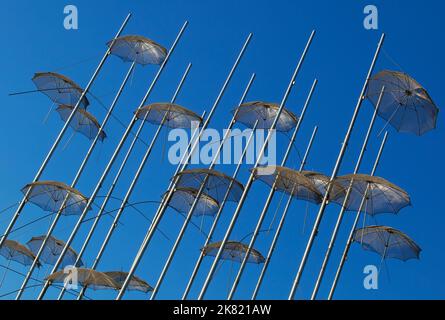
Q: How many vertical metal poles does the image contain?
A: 15